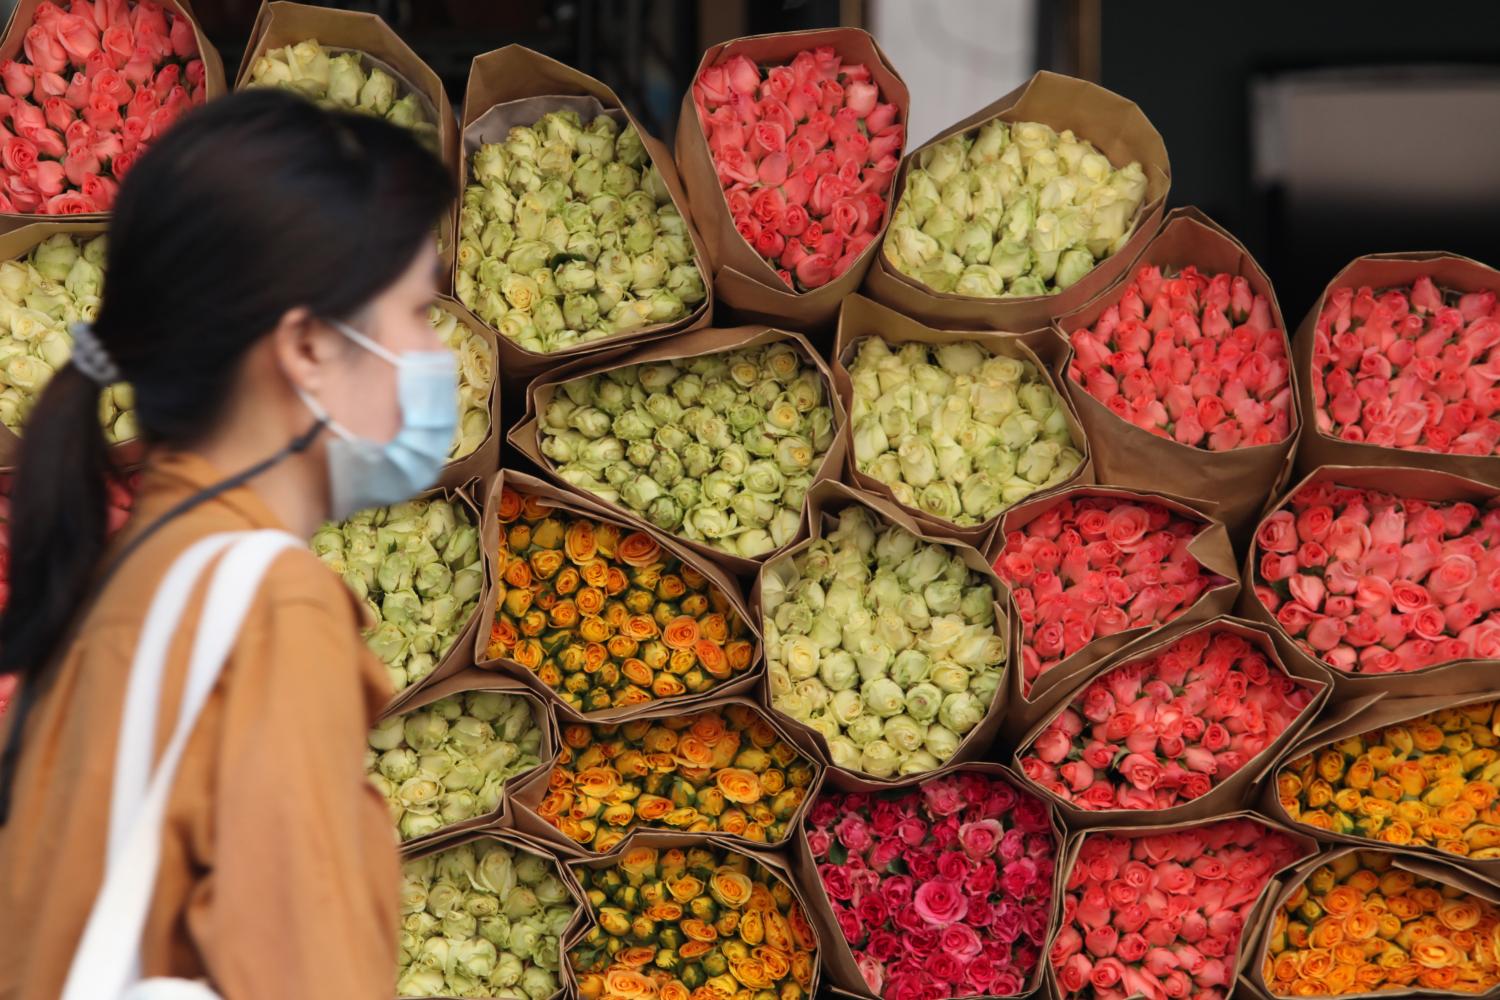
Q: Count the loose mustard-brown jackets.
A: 1